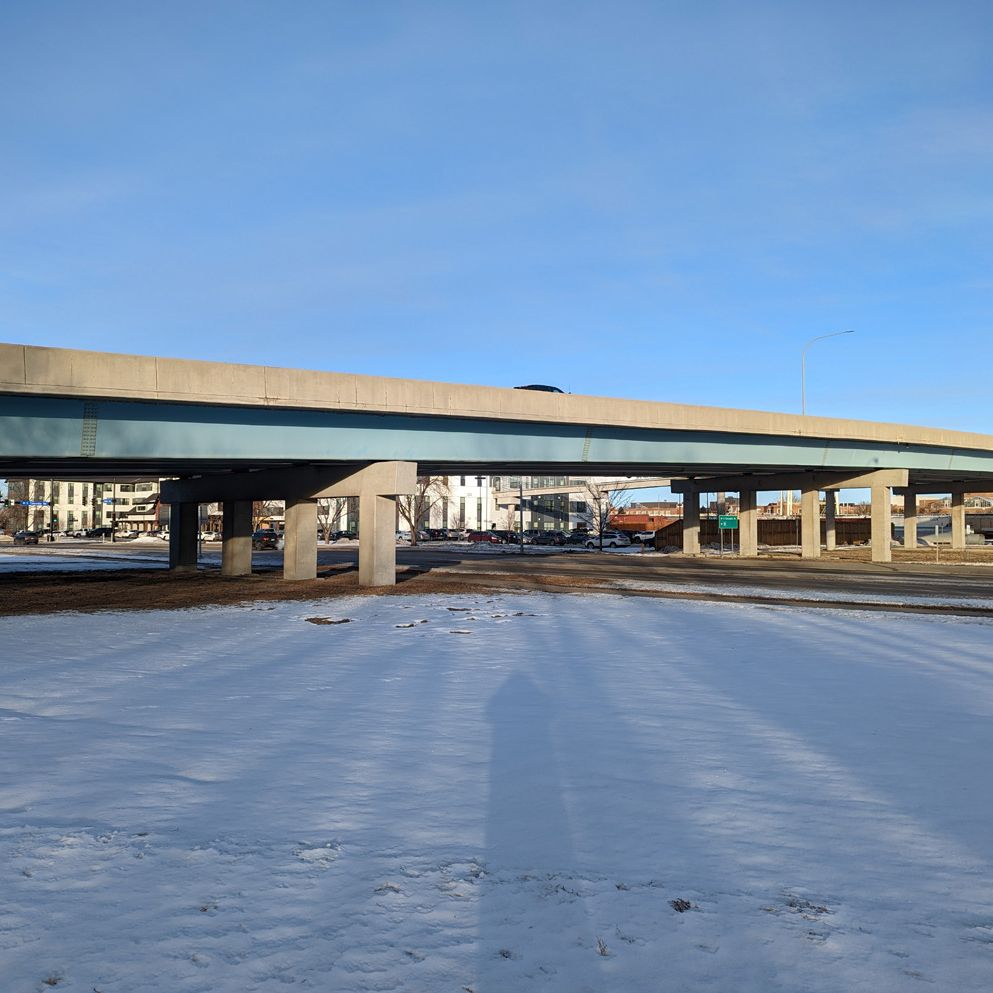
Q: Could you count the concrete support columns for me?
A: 11